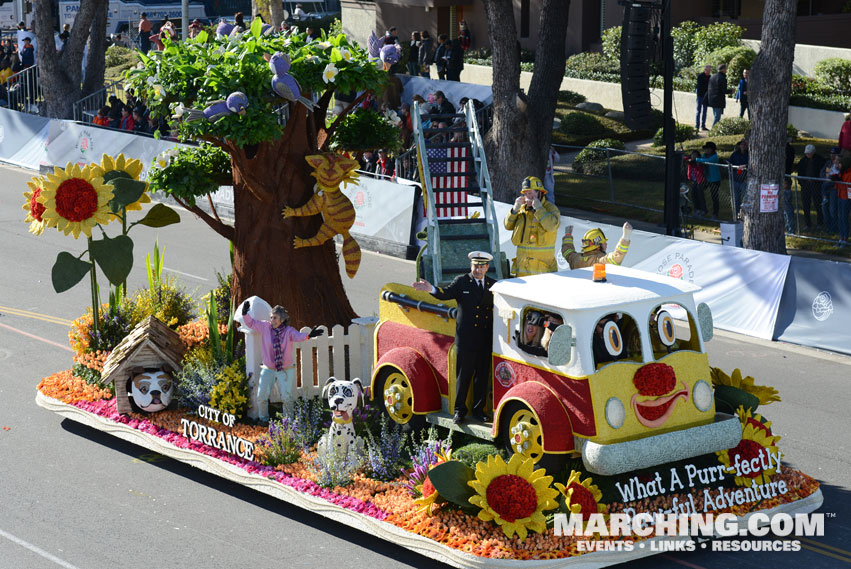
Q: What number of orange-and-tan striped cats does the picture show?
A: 1